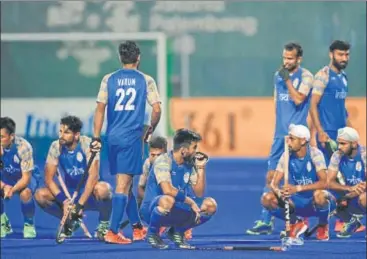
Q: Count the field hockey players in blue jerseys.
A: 9